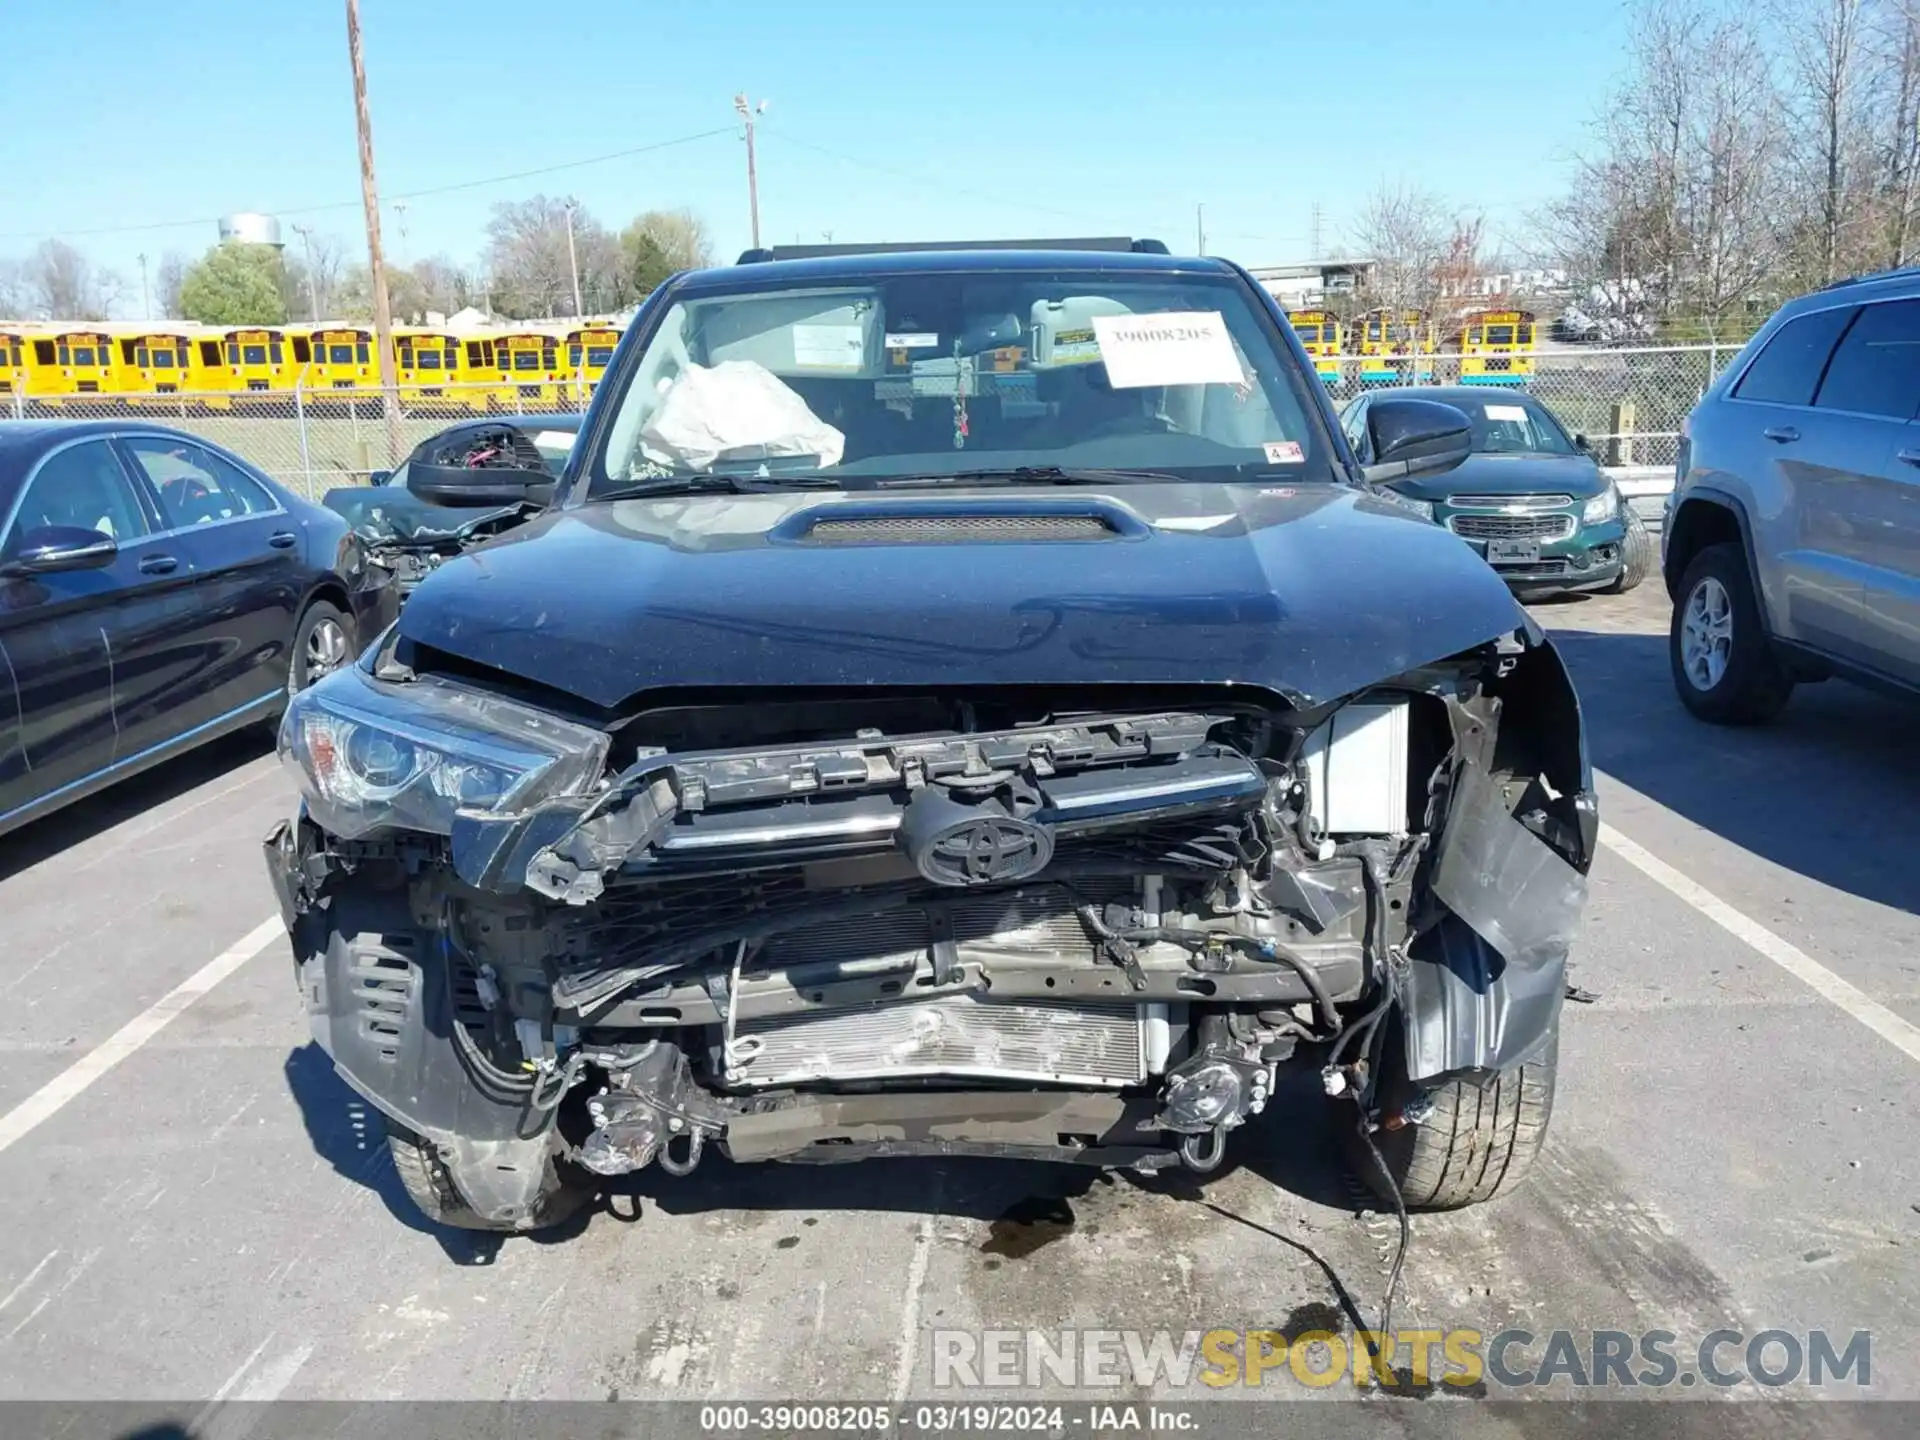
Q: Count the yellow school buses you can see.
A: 11